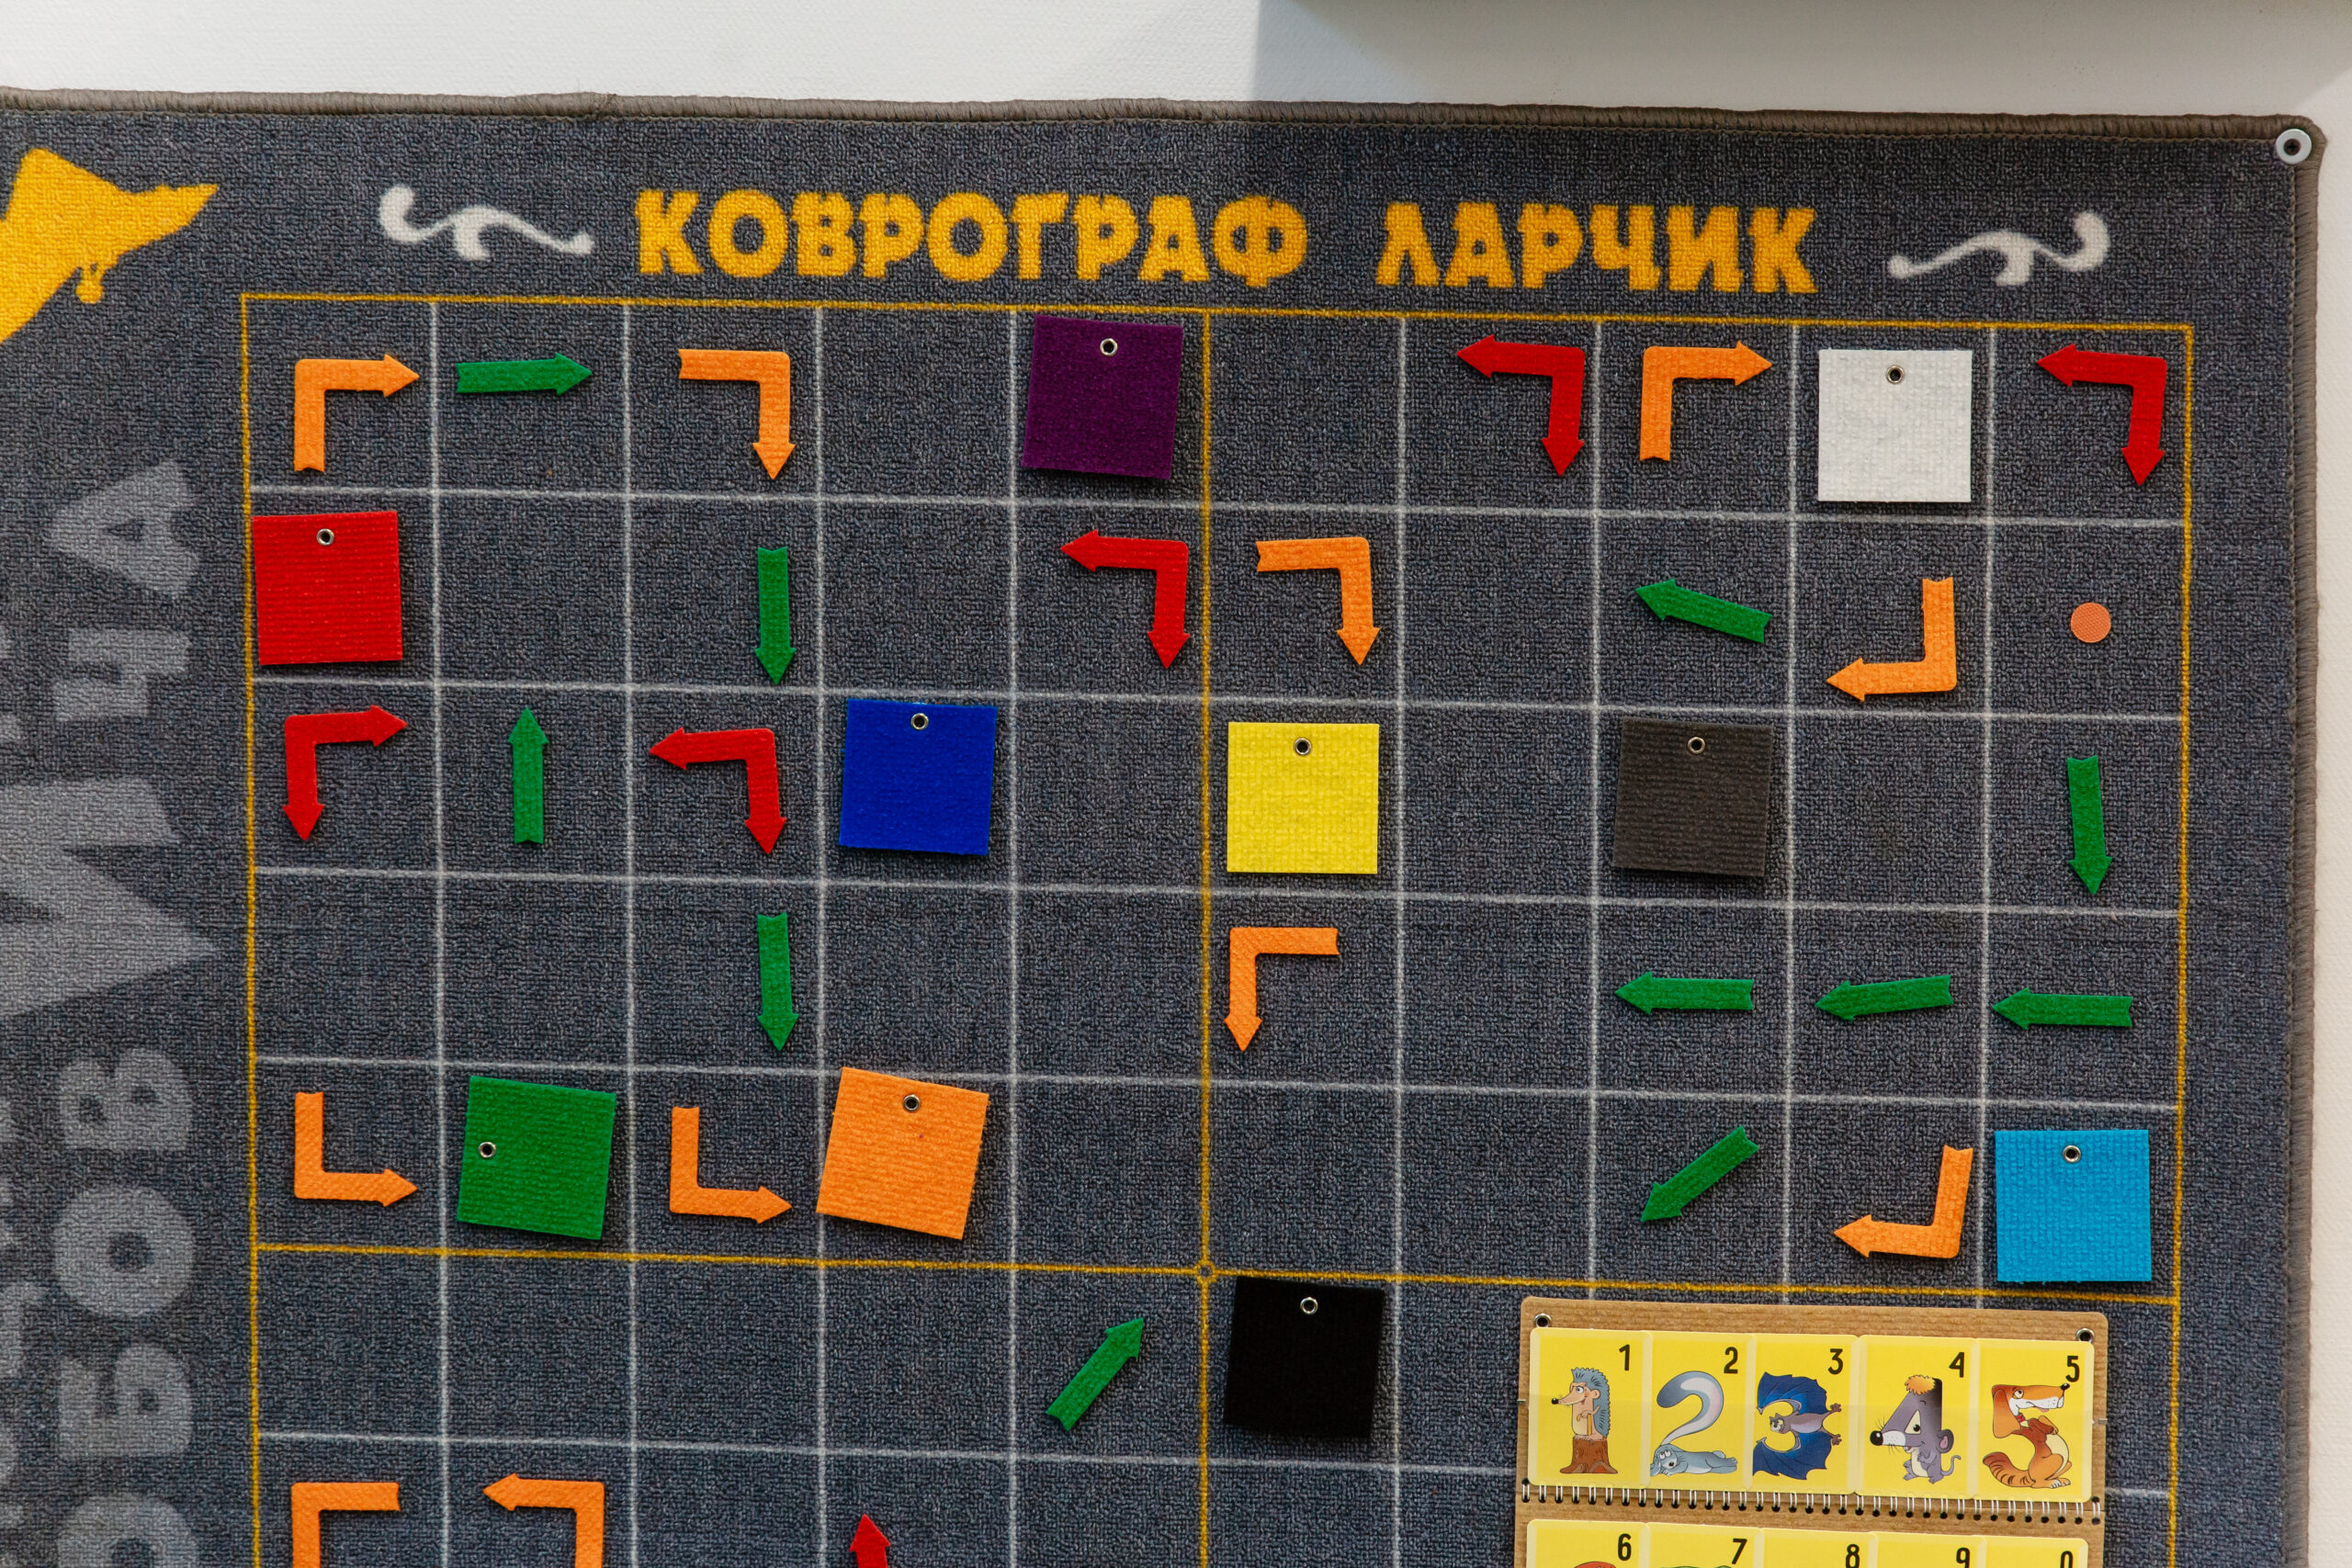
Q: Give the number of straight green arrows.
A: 11